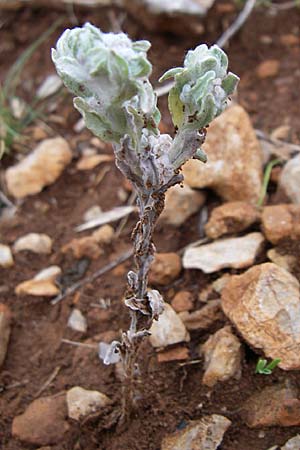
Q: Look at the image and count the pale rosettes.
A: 2